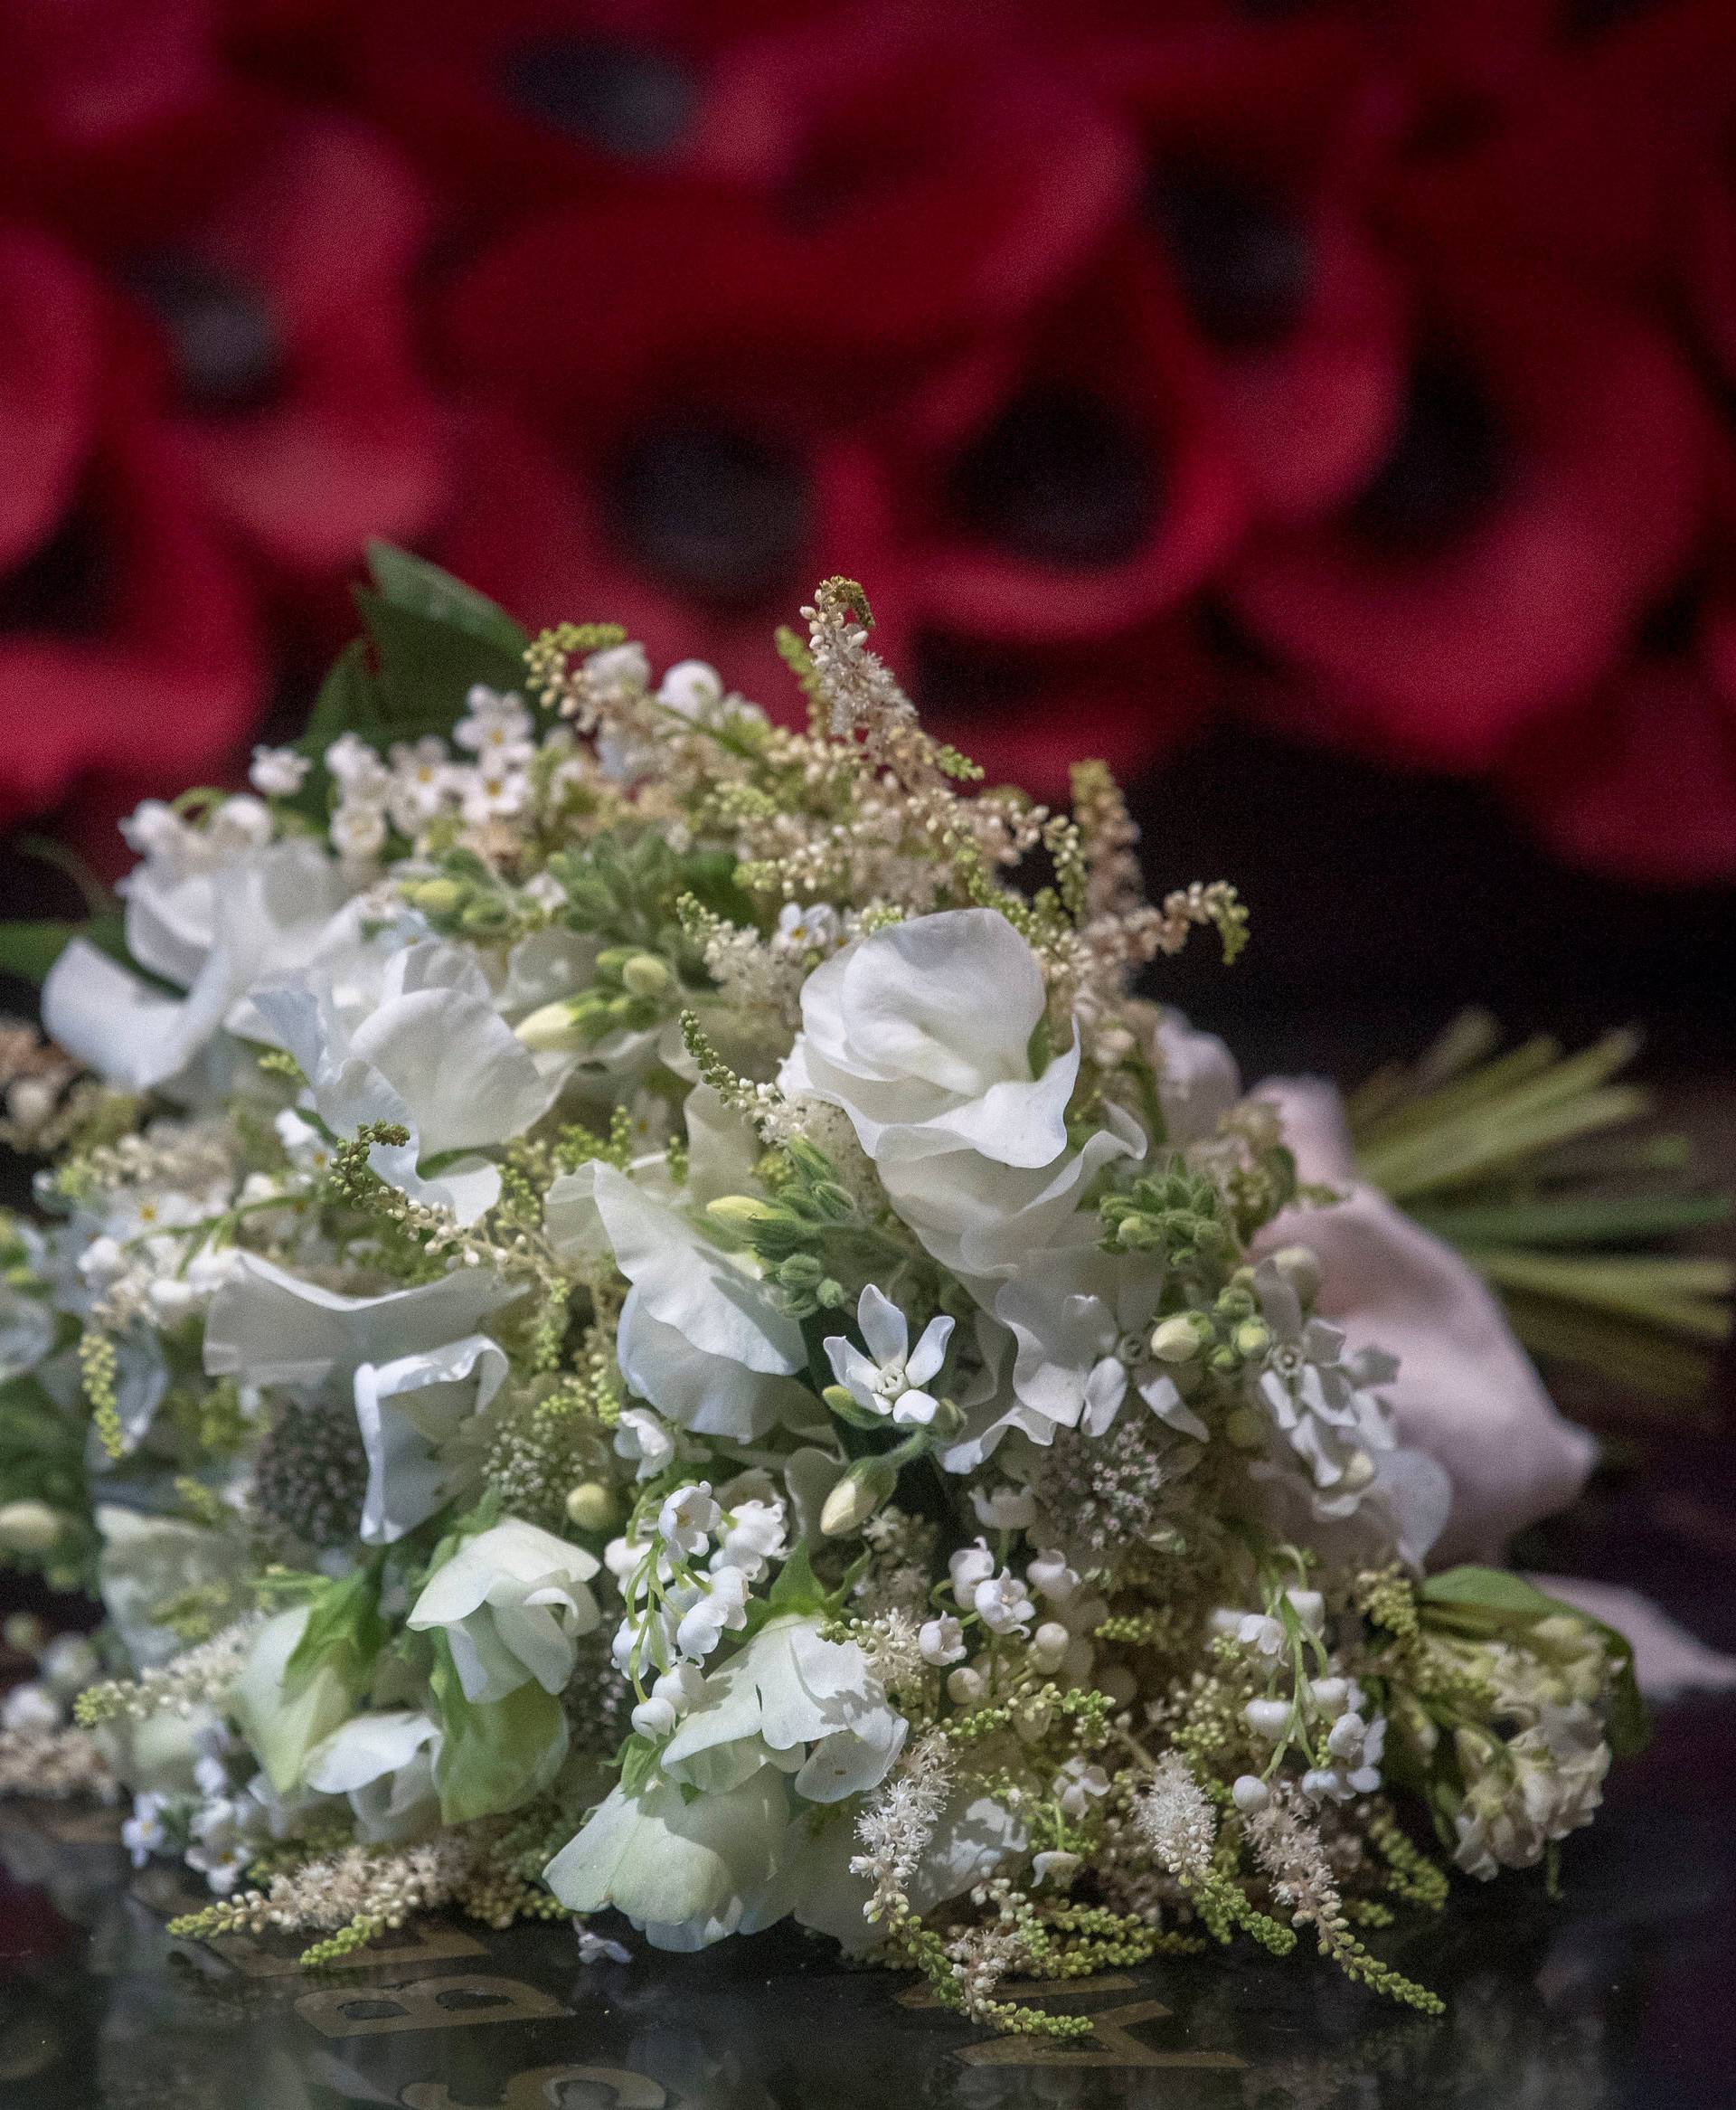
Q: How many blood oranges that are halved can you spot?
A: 0